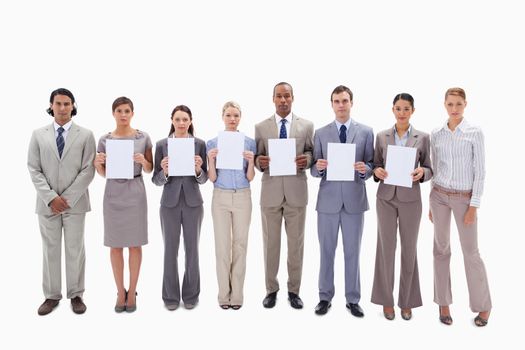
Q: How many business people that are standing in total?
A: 8